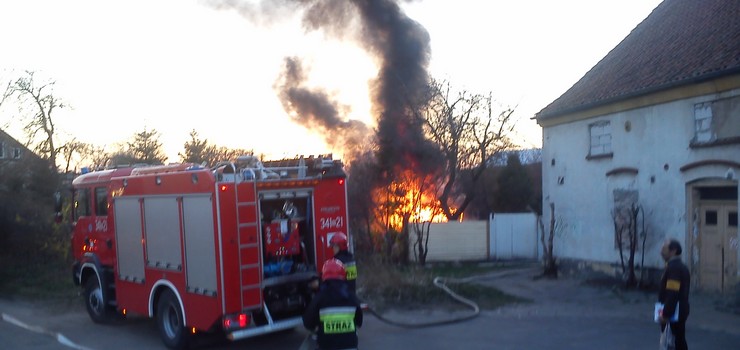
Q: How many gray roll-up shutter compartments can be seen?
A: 3